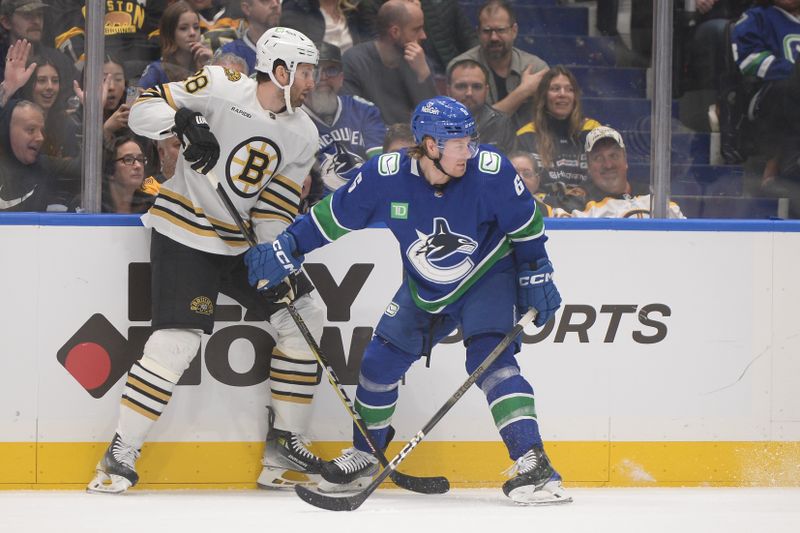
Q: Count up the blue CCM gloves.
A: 2